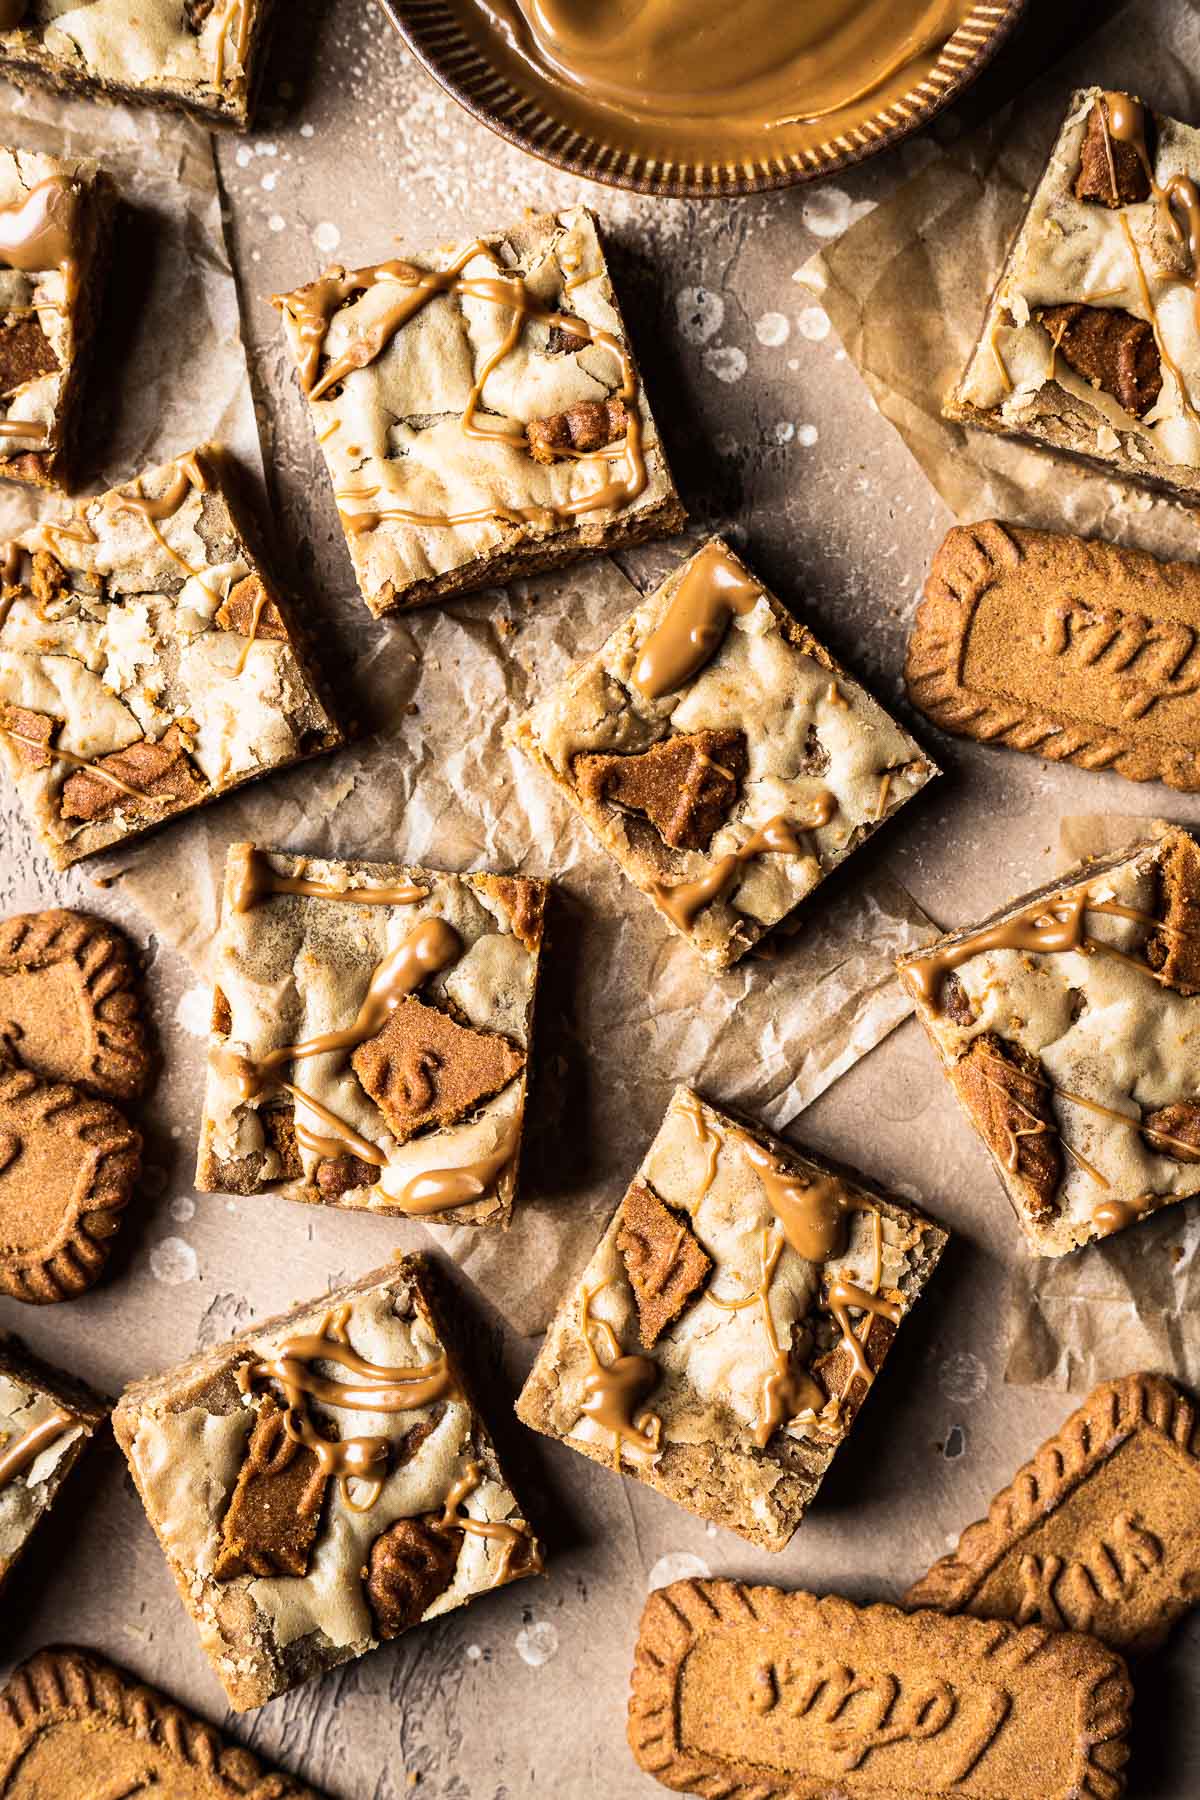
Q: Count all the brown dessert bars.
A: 11